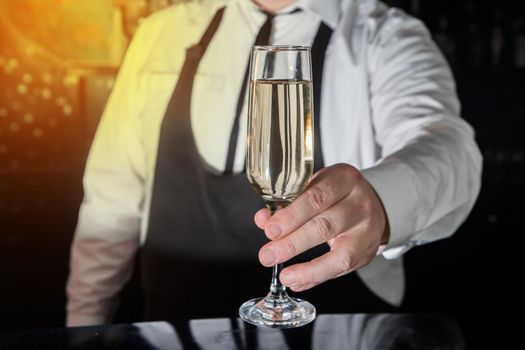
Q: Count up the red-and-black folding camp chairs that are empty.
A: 0